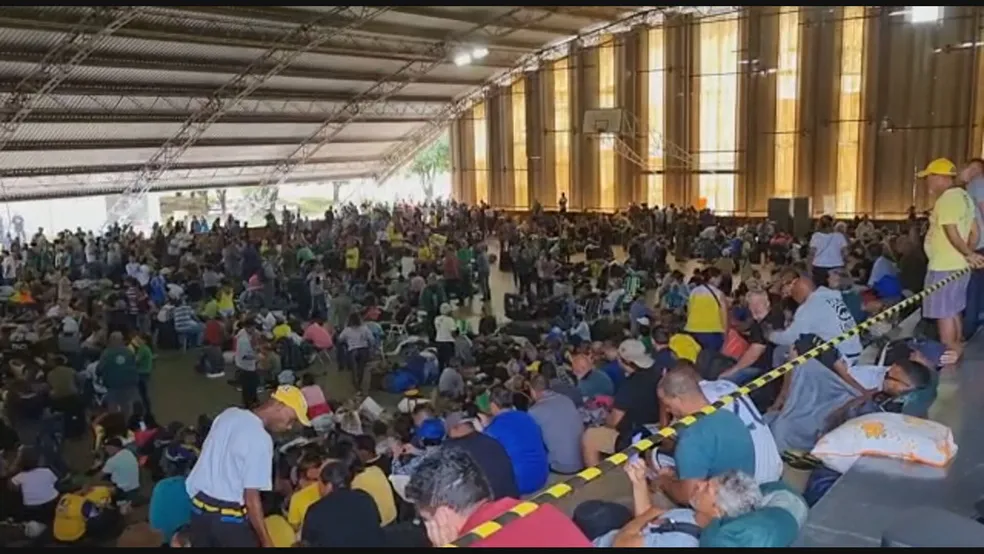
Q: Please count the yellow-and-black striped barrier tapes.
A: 1